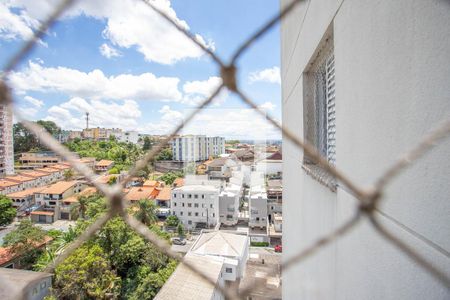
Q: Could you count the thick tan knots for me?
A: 4